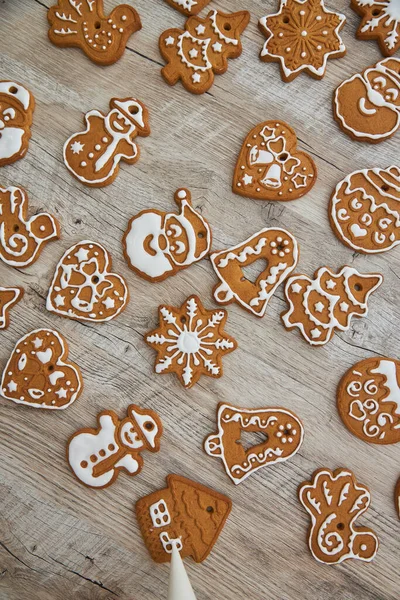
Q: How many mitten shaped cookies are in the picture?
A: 0